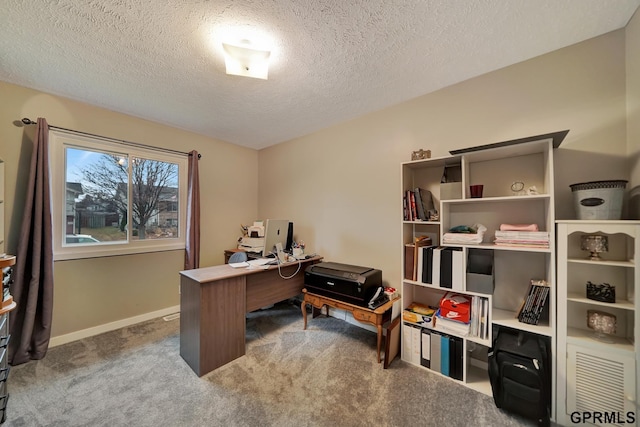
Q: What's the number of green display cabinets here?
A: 0